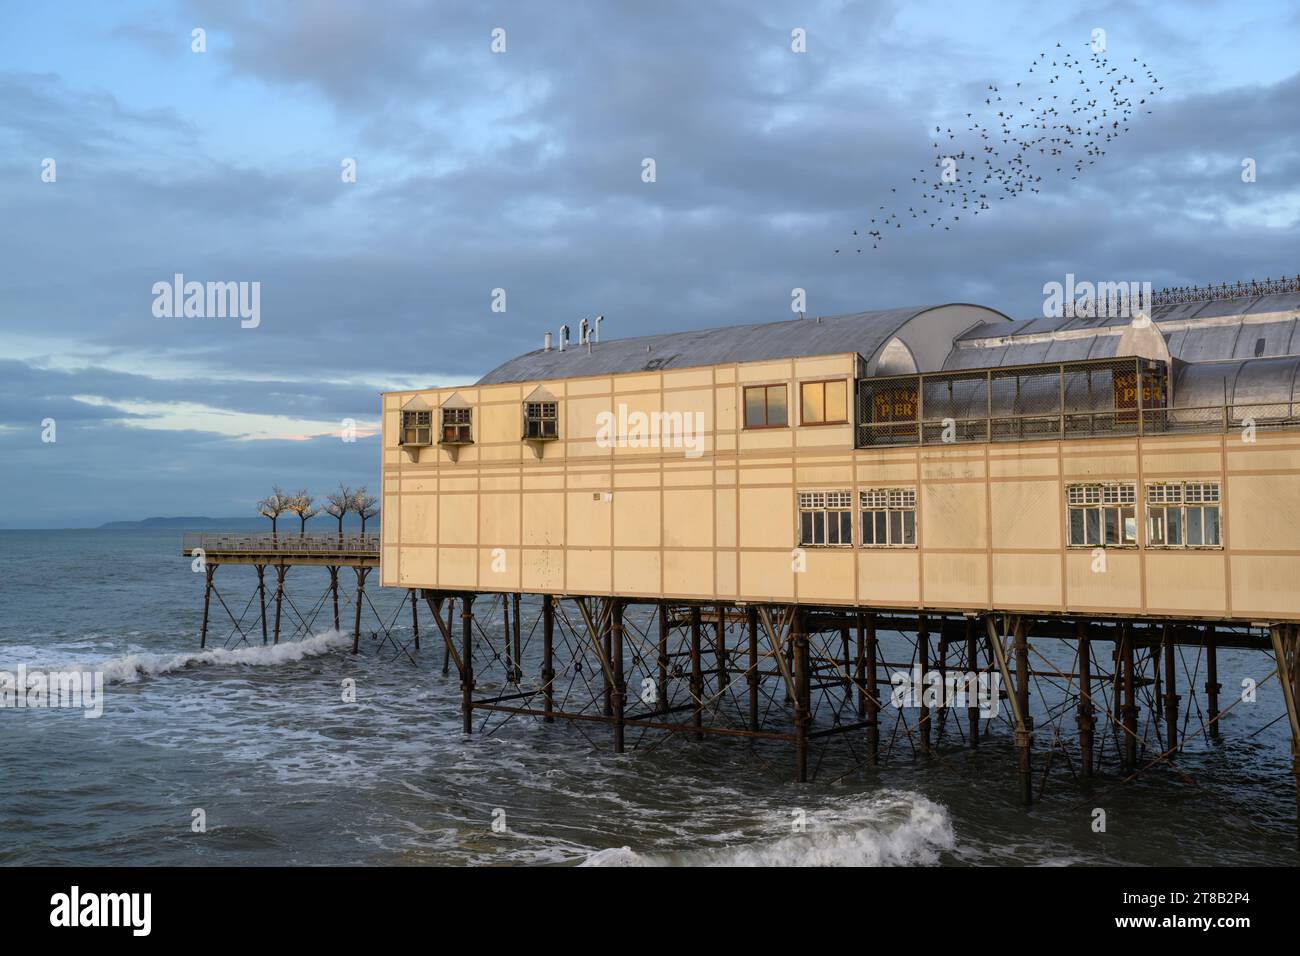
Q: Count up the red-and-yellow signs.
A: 2